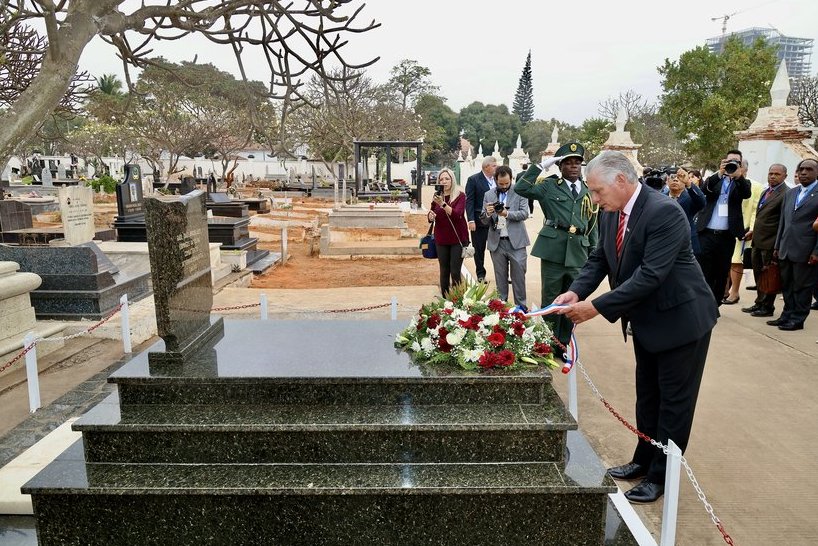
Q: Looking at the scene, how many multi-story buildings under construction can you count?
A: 1